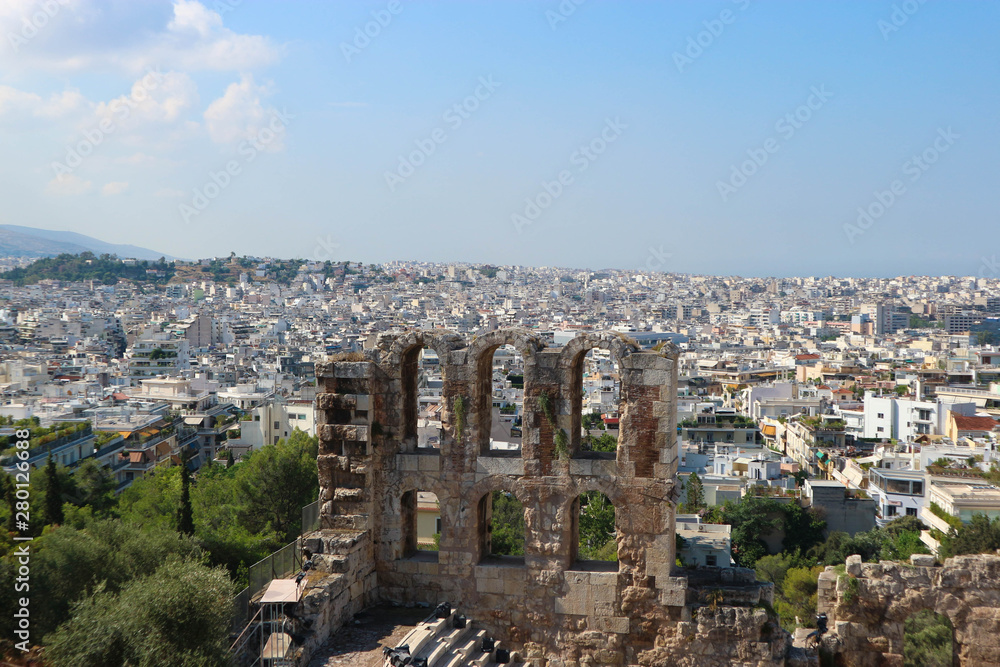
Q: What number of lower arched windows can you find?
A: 3